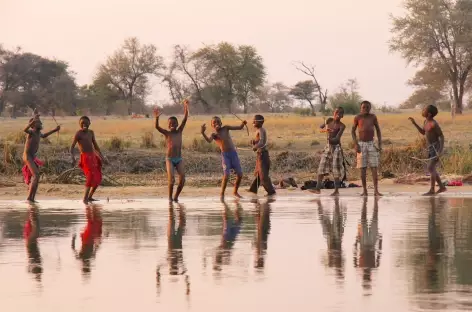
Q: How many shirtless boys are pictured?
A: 8